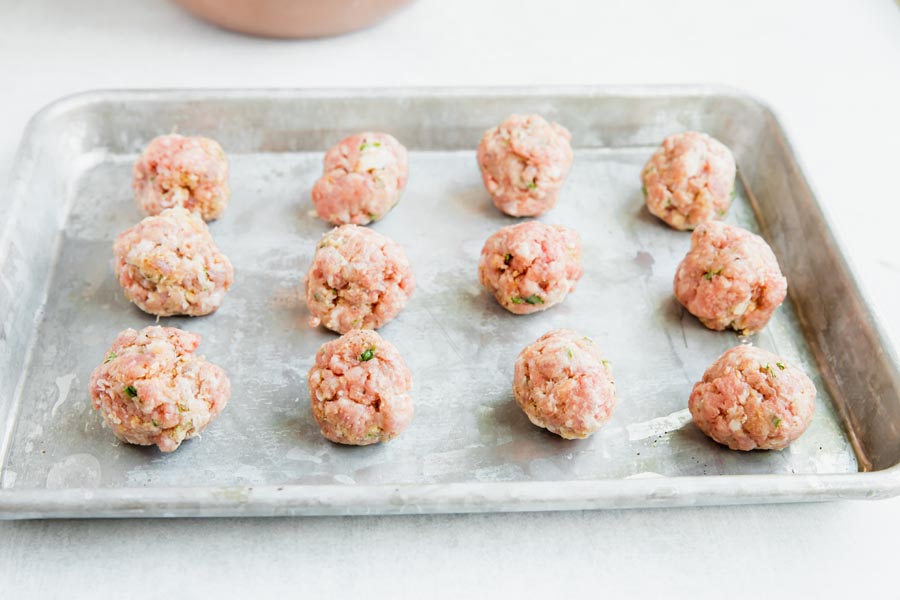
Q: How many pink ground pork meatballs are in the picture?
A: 12